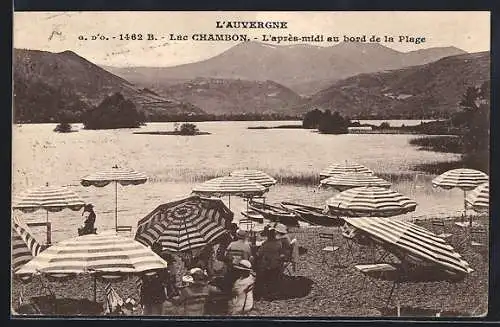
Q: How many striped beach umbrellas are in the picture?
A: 13